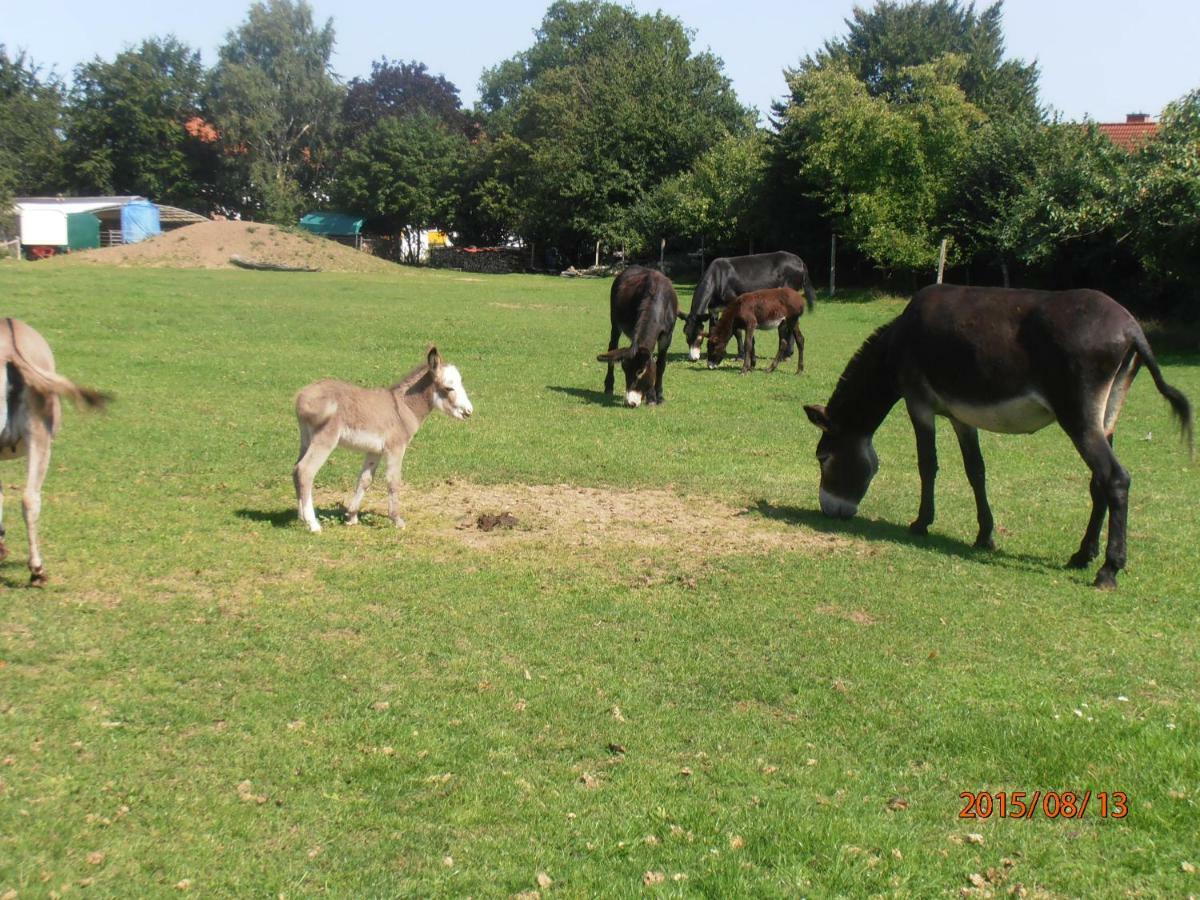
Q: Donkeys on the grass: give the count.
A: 6